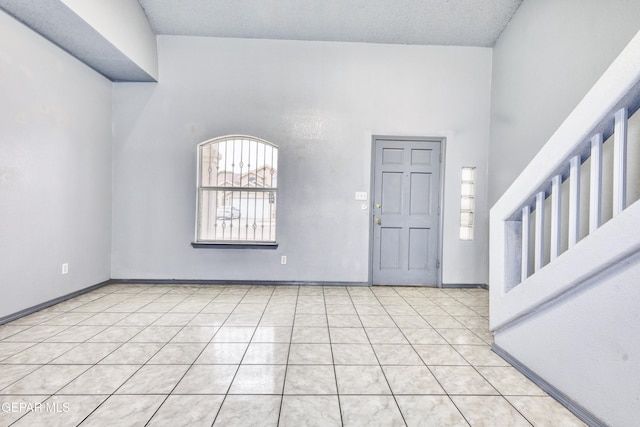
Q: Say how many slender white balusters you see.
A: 6